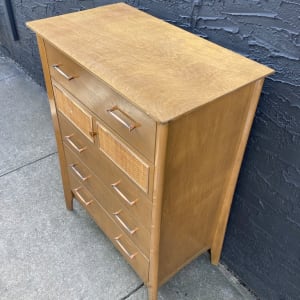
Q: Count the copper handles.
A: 8